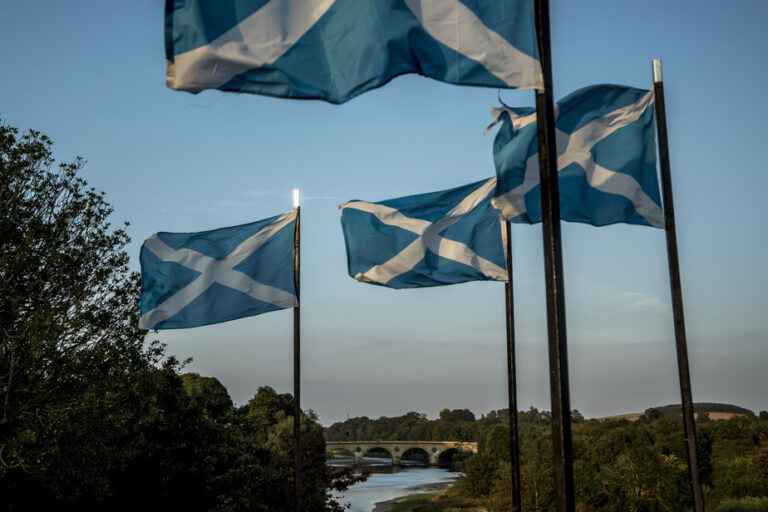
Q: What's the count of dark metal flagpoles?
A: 4